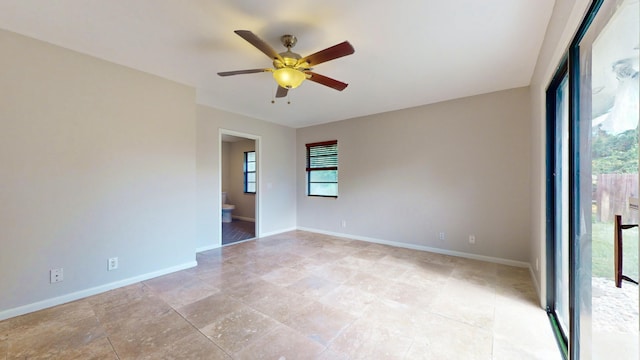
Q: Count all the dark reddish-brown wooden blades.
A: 5